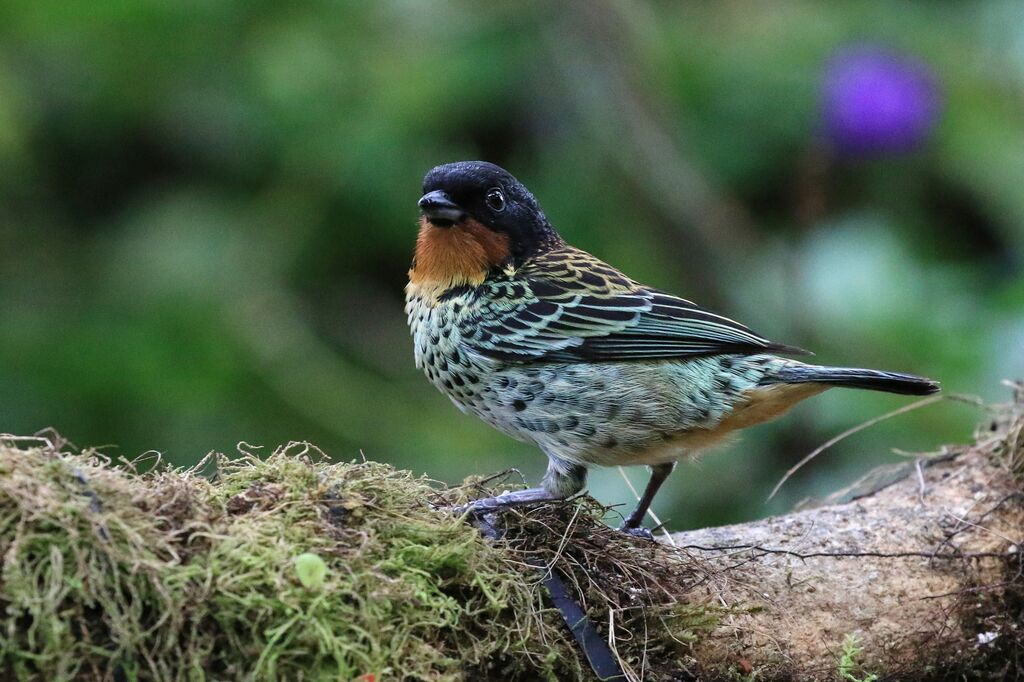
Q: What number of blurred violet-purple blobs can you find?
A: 1